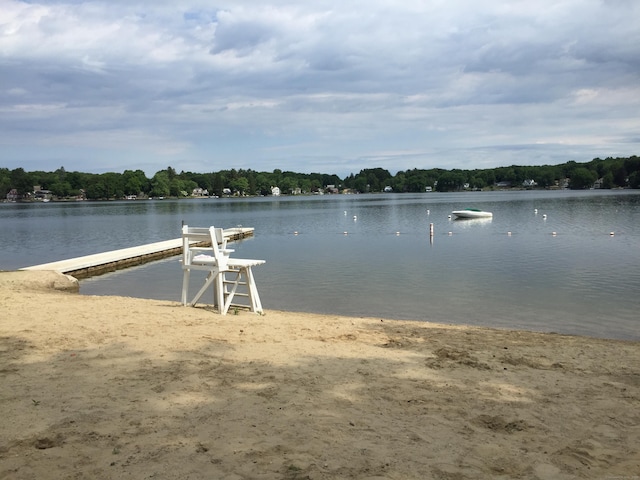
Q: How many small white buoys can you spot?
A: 13